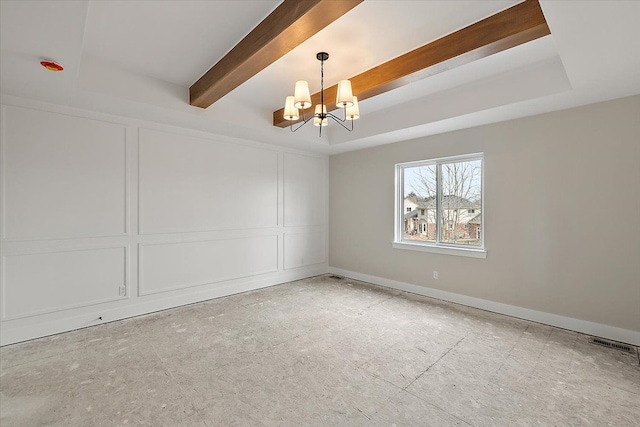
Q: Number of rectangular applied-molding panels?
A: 6